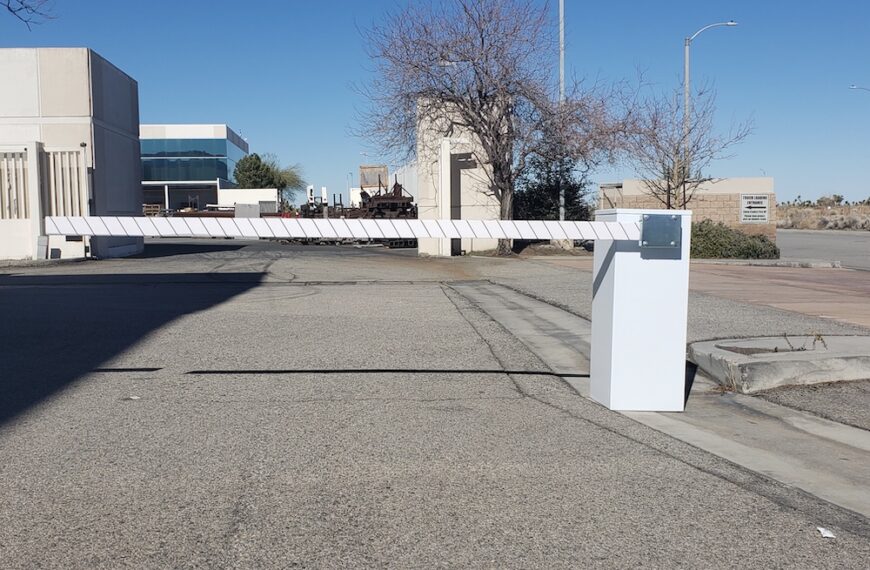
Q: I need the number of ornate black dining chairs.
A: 0